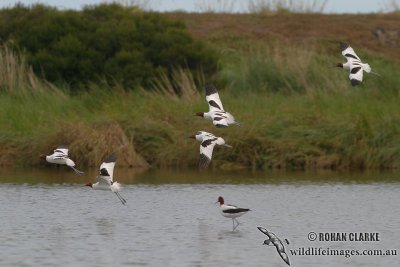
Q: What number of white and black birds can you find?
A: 6